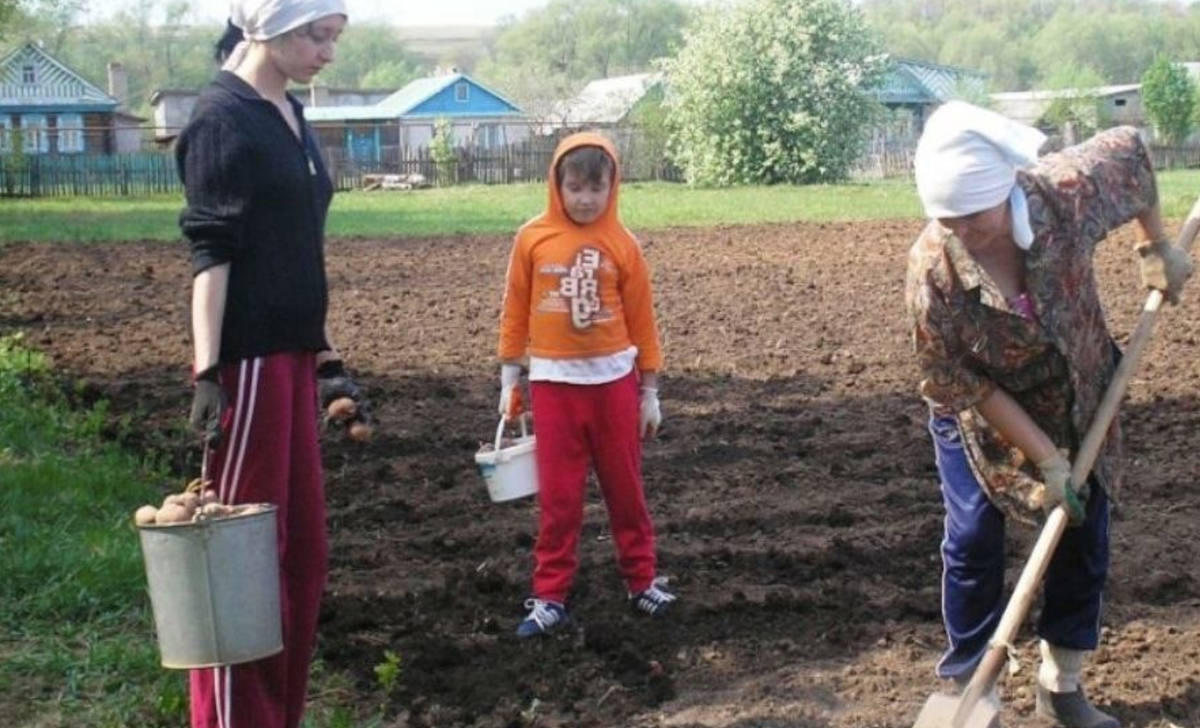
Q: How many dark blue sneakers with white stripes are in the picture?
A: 2